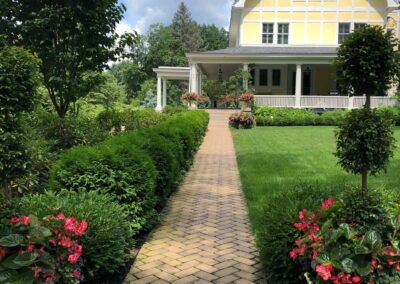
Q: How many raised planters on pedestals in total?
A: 2